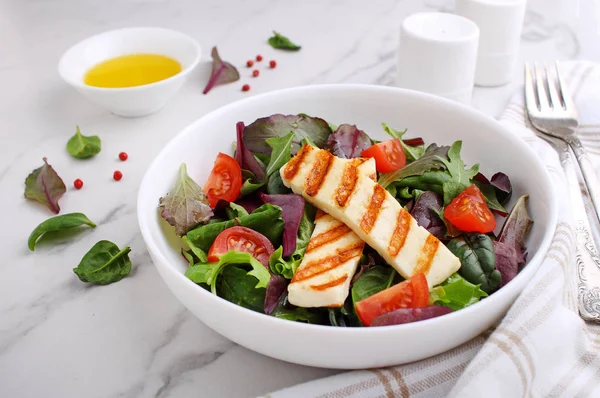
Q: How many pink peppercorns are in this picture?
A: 8